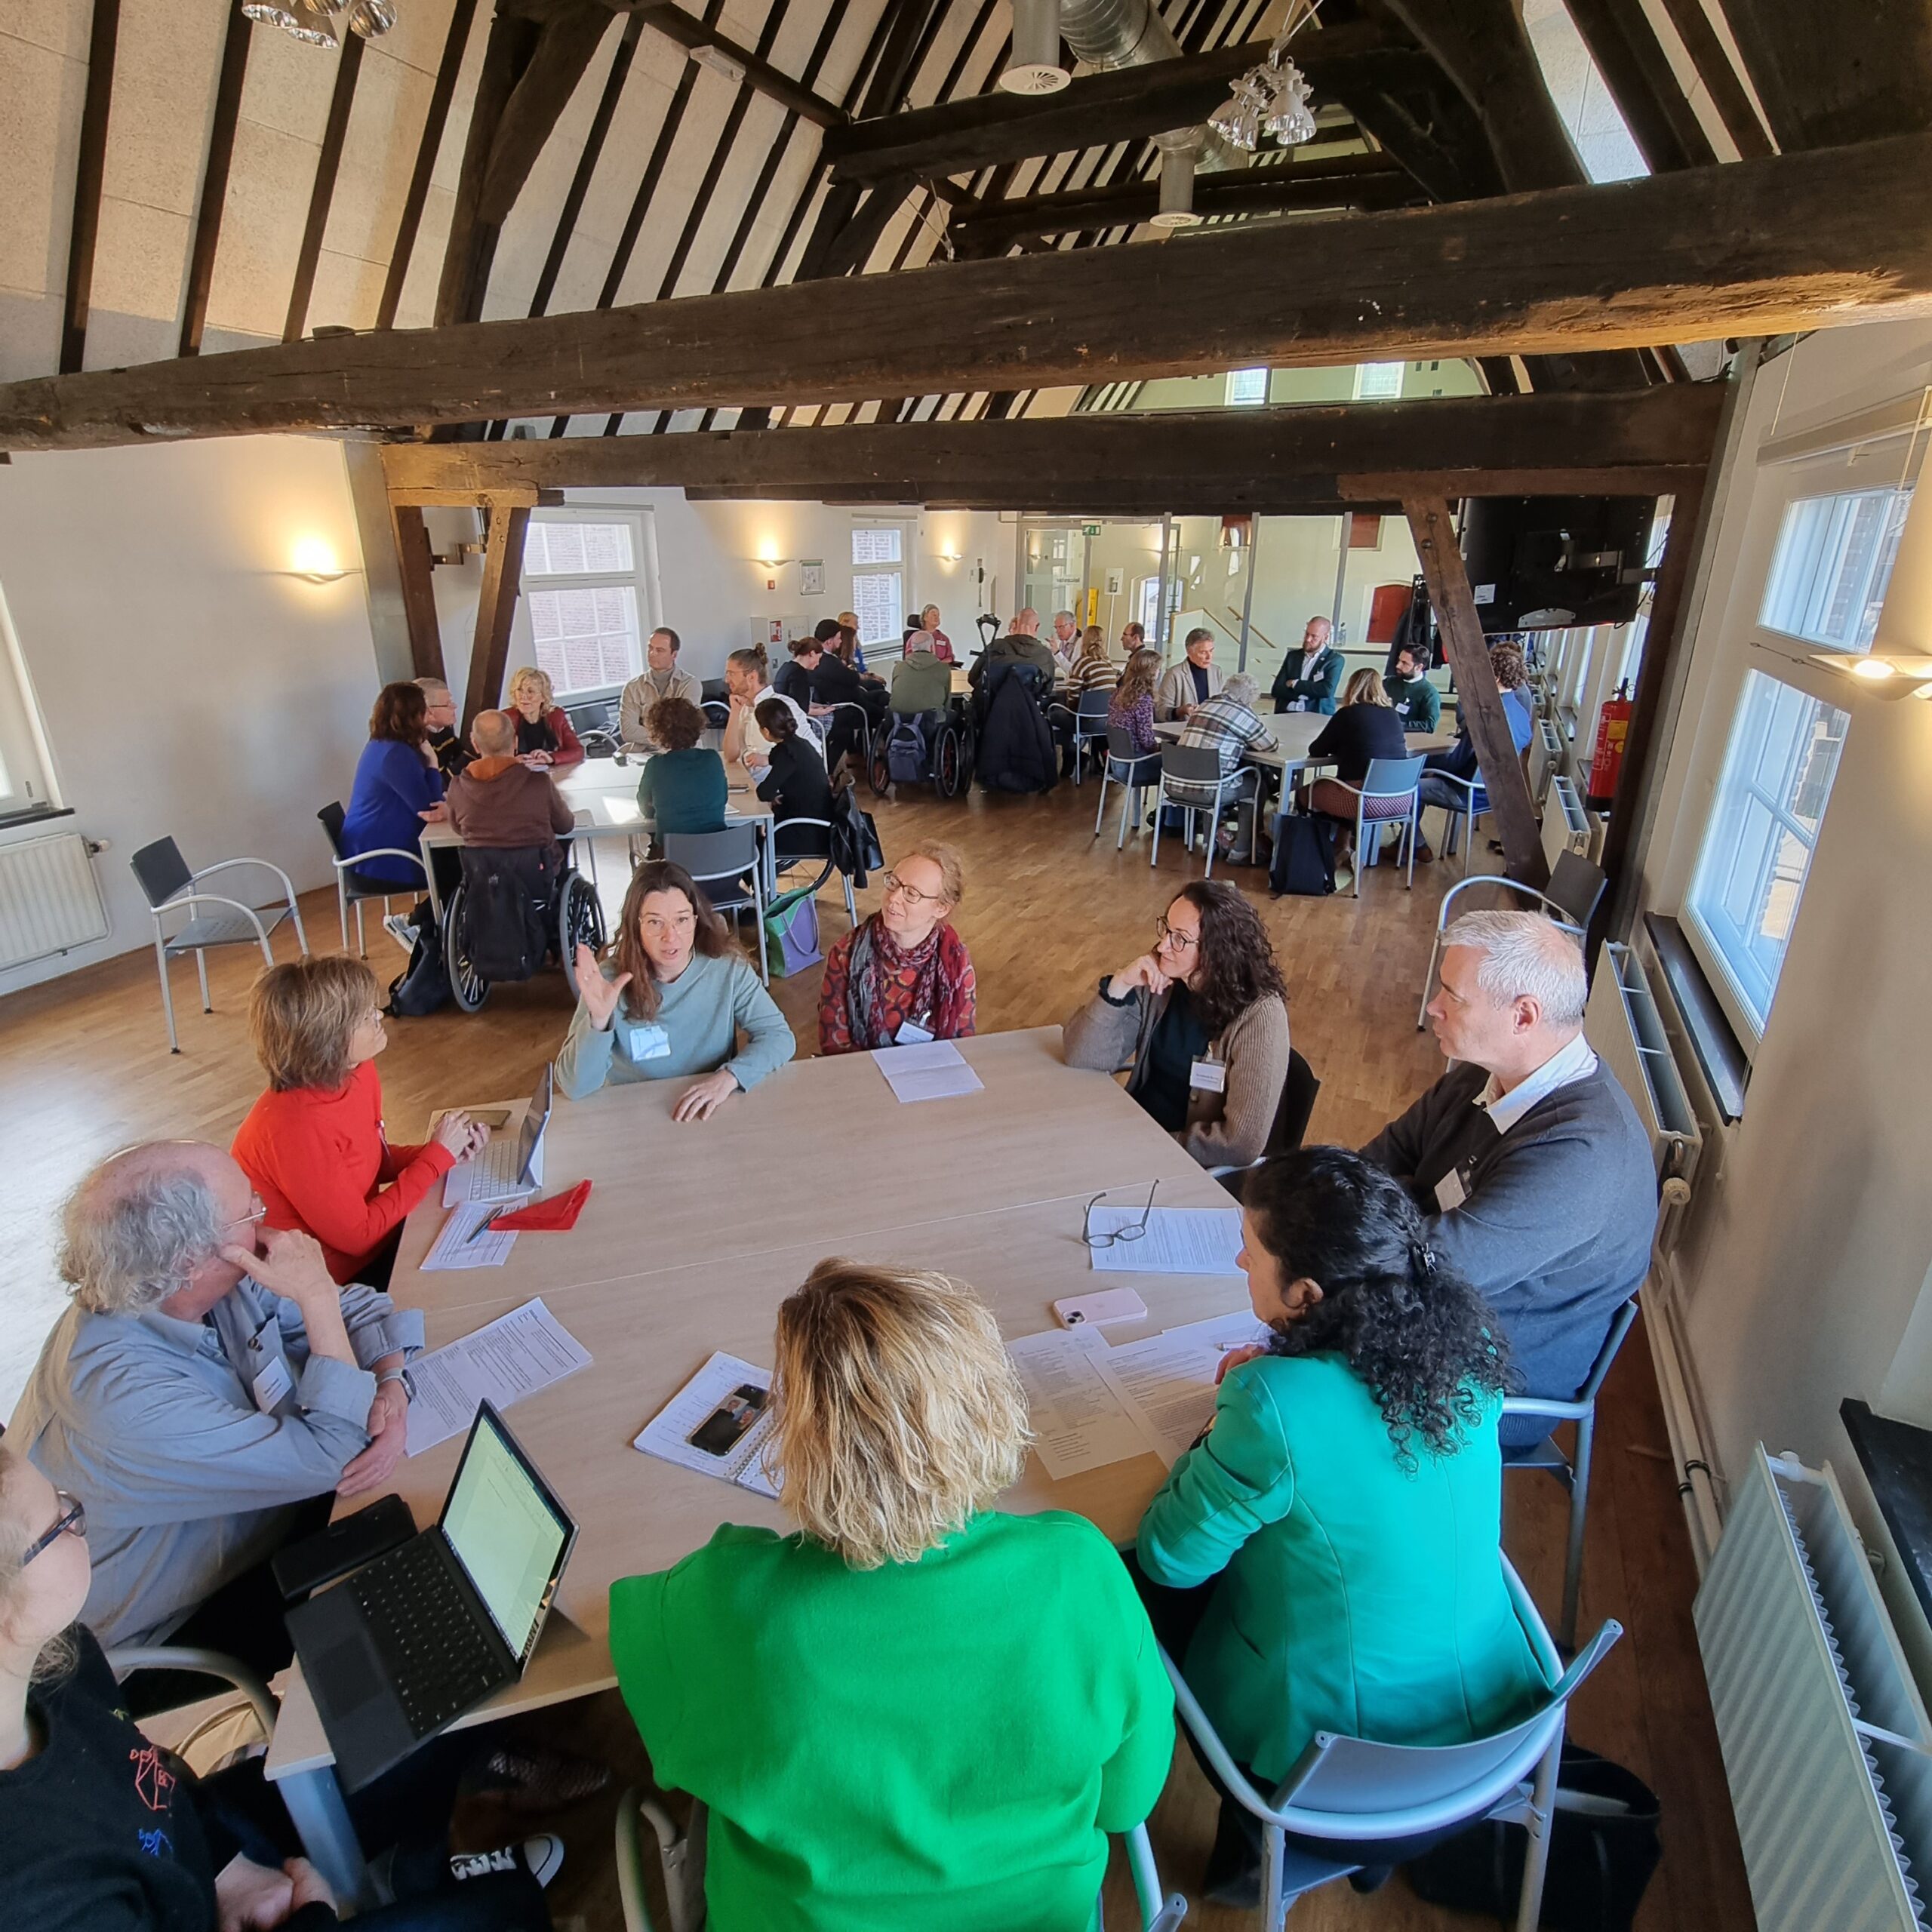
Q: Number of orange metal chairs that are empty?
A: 0